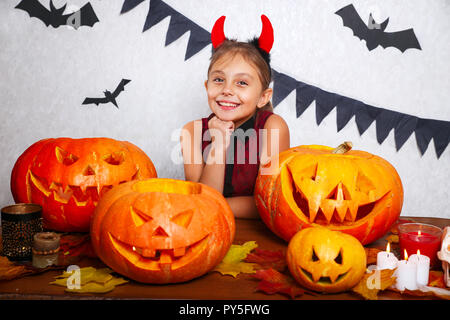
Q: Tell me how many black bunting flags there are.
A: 13